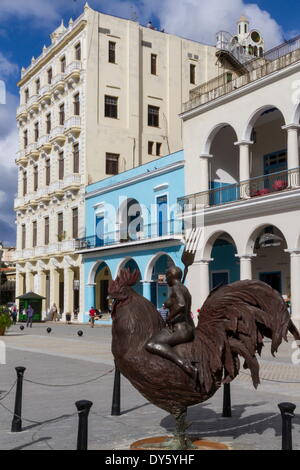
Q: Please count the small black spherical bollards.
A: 3